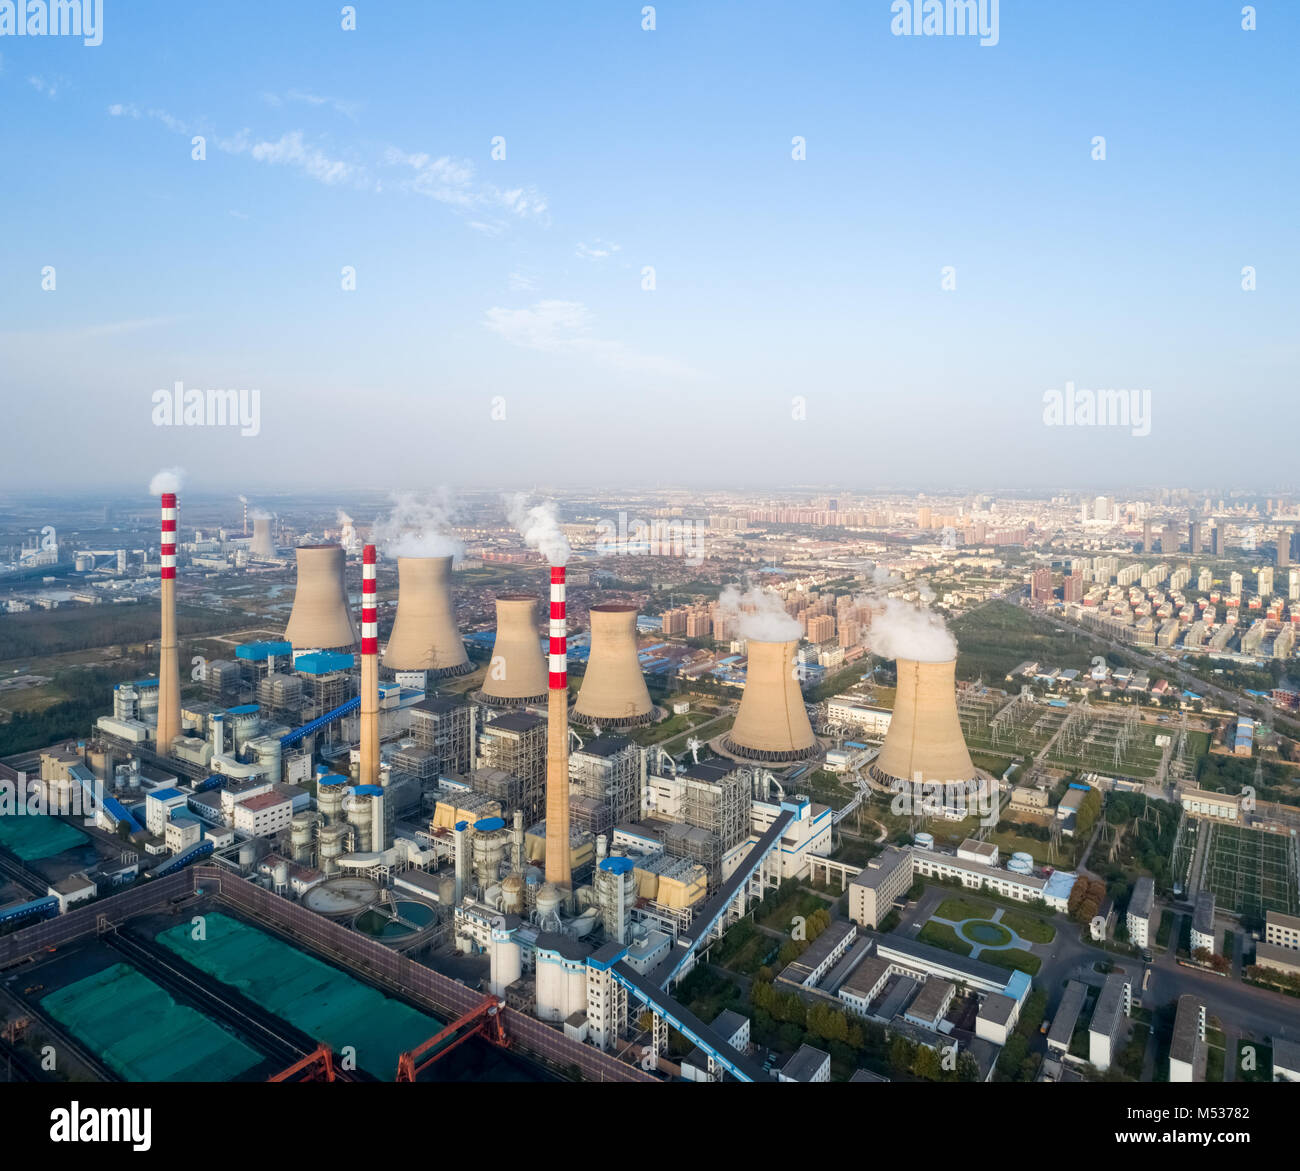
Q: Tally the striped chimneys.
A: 3